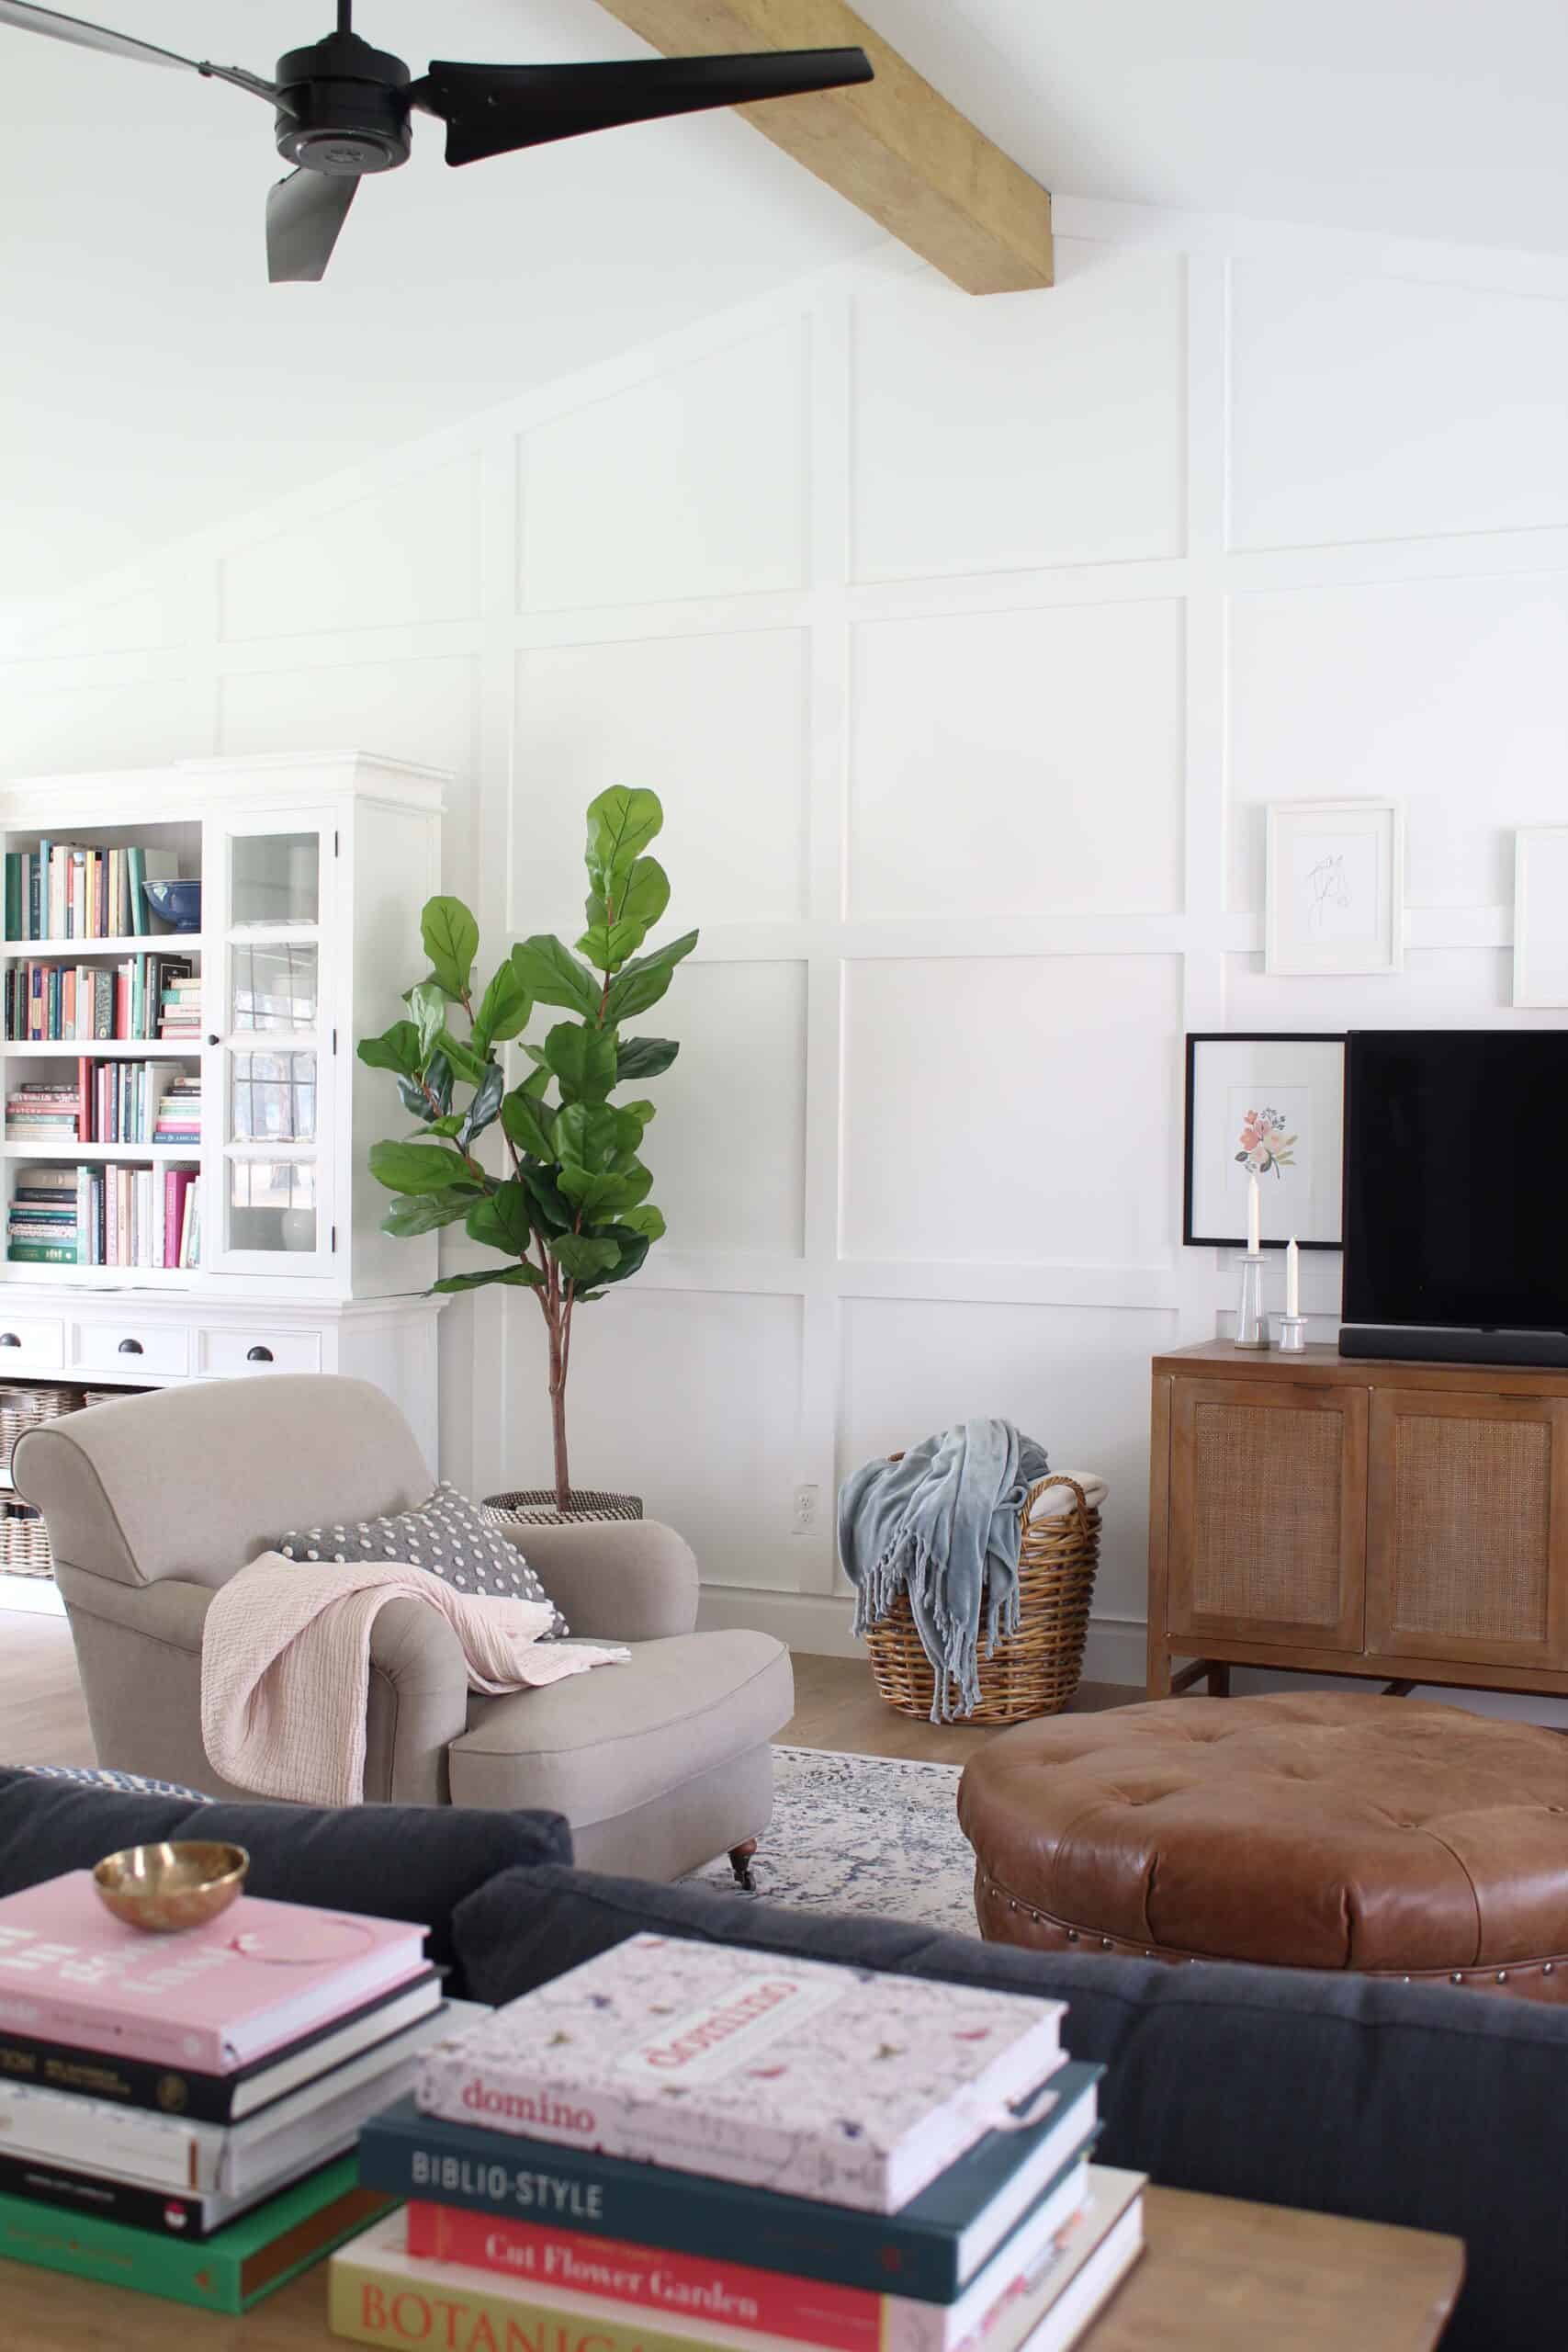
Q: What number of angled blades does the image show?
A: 3